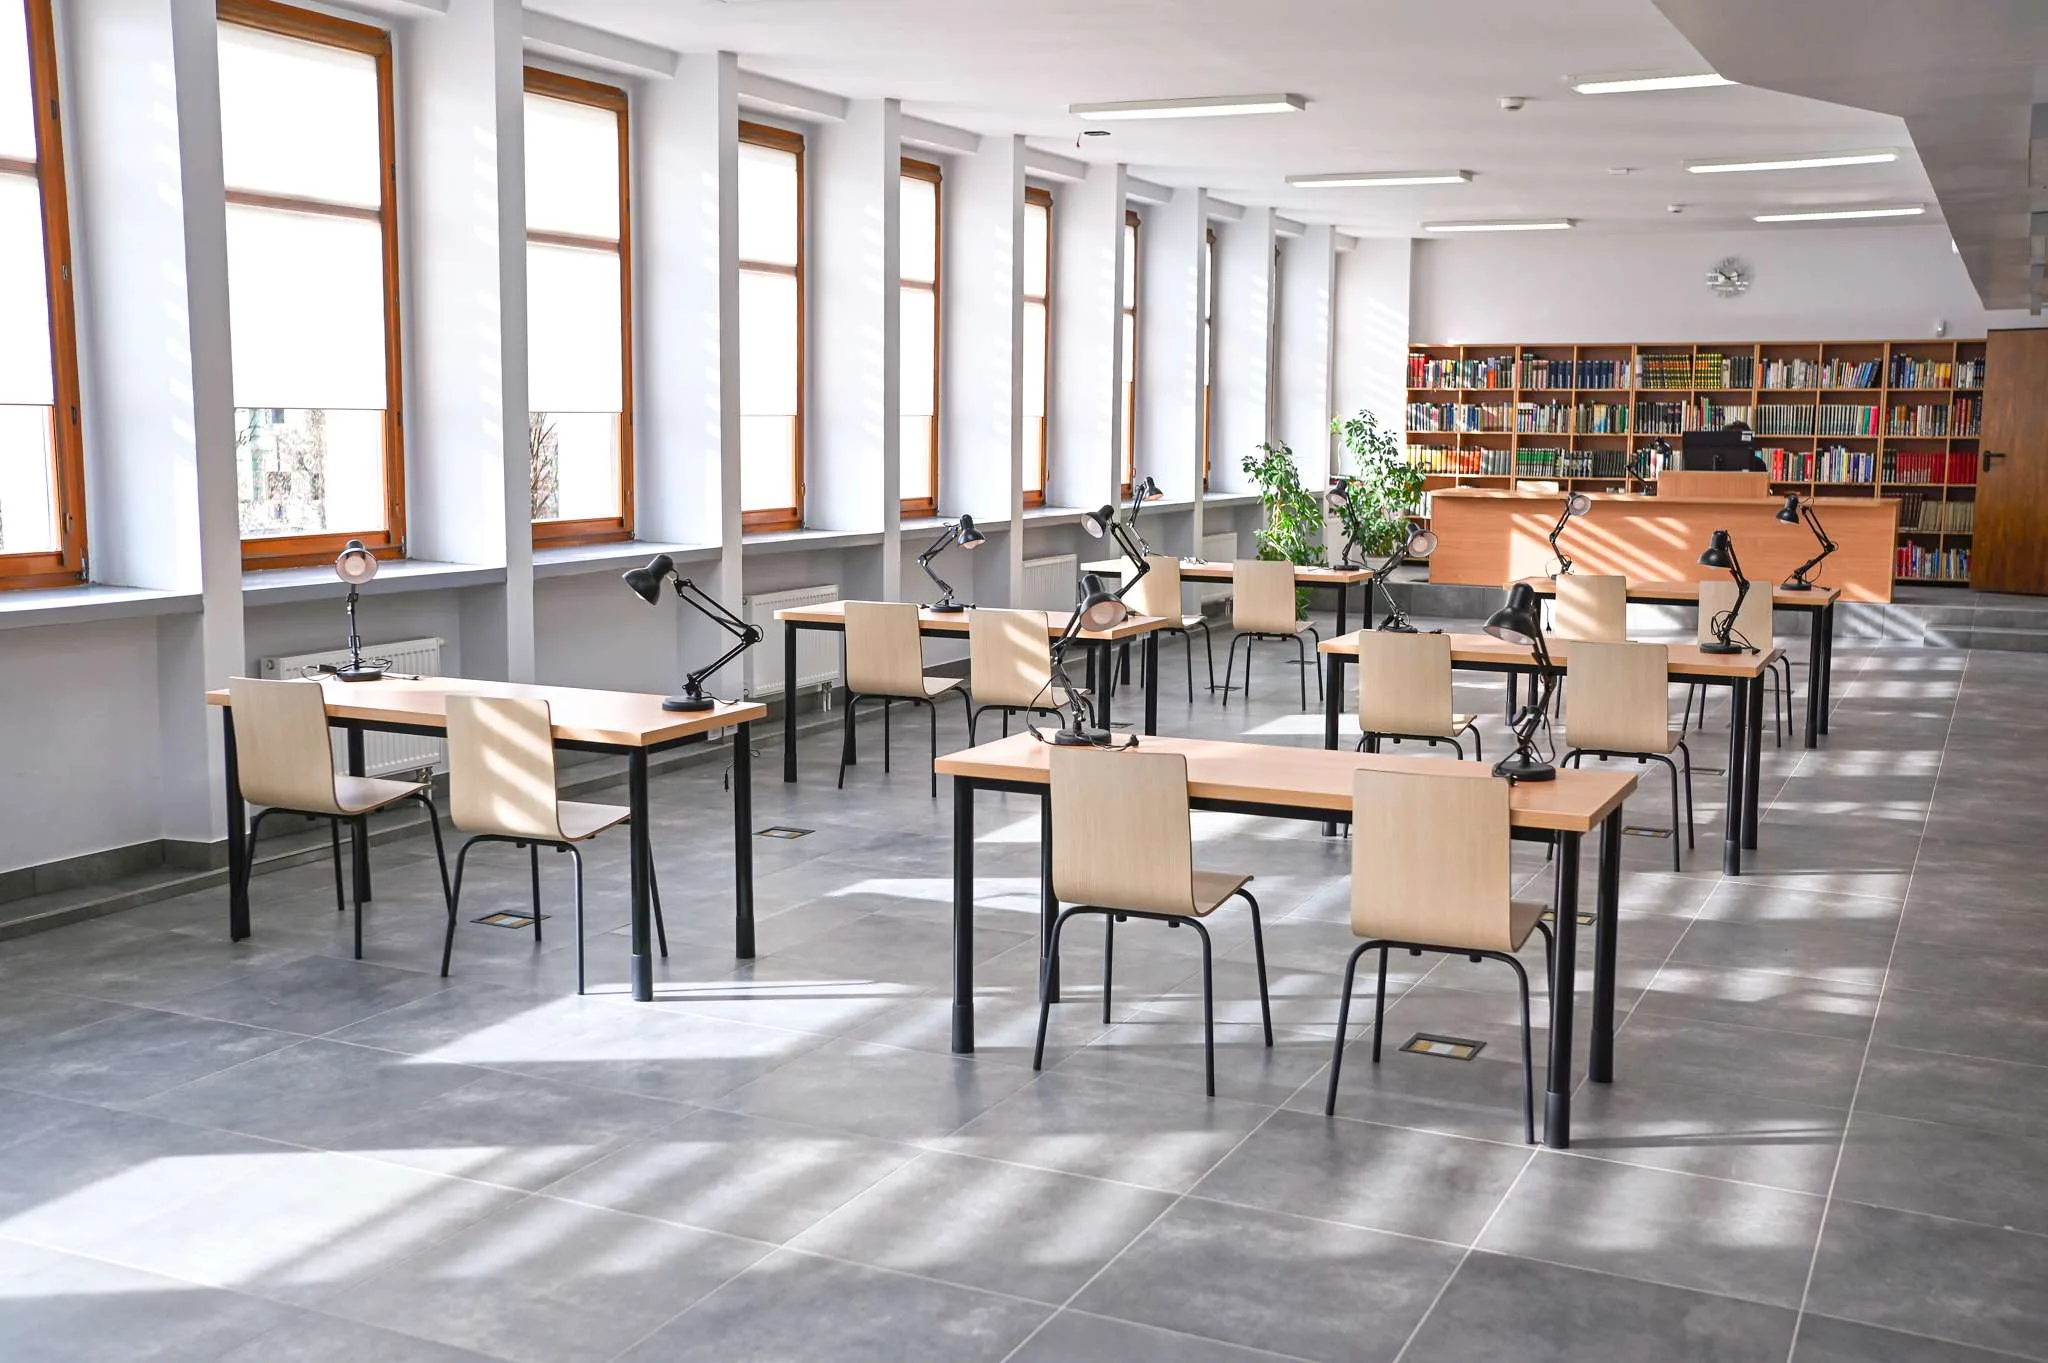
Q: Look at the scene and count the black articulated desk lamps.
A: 13